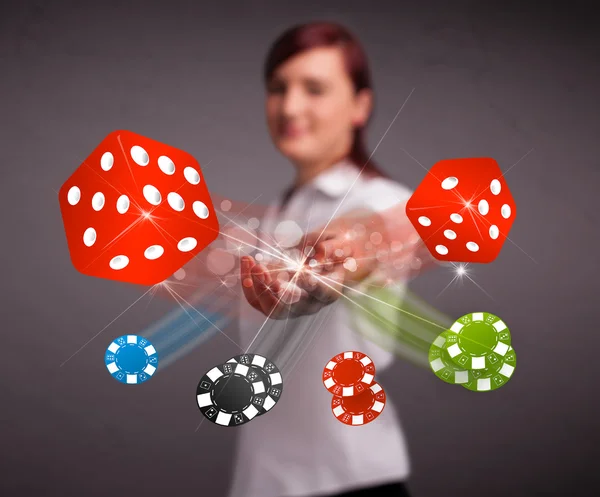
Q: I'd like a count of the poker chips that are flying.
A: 8